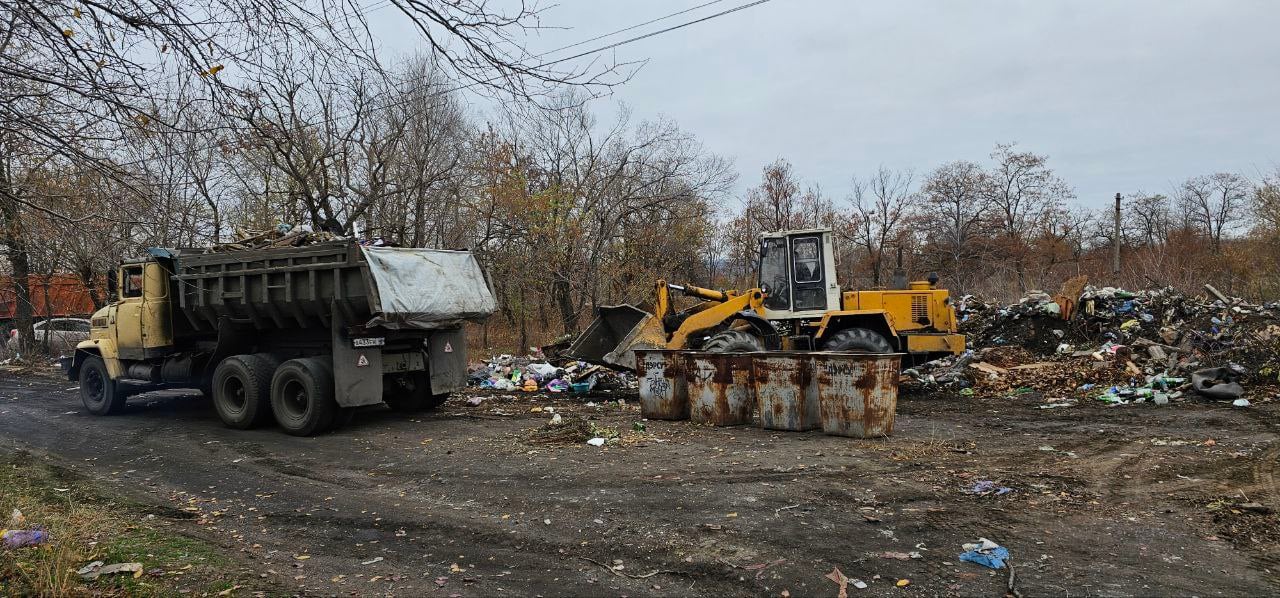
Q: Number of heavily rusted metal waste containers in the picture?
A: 4